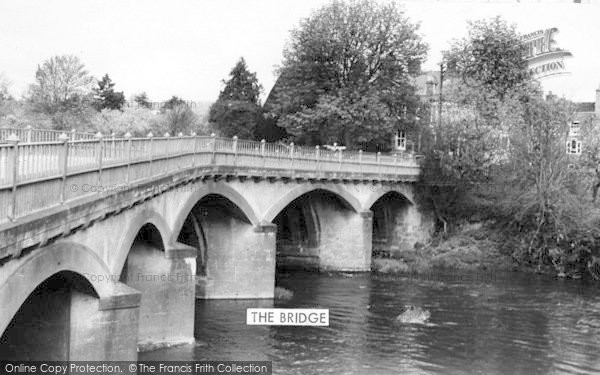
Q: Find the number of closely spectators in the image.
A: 0